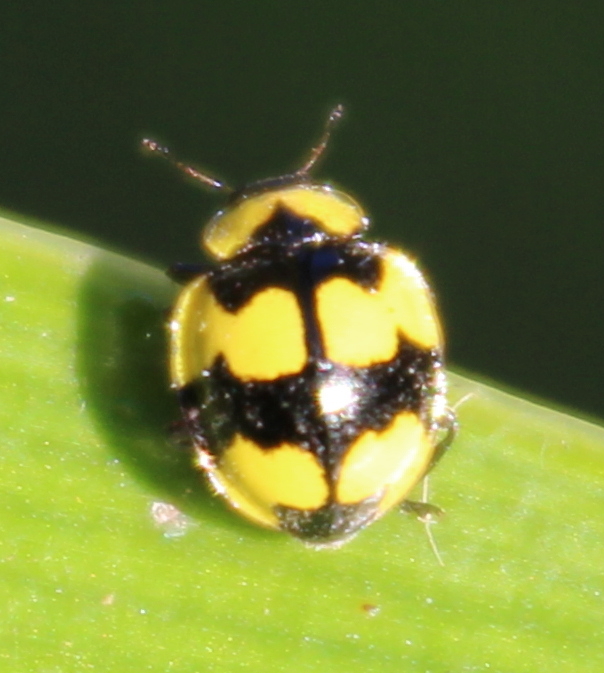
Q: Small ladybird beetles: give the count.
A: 1